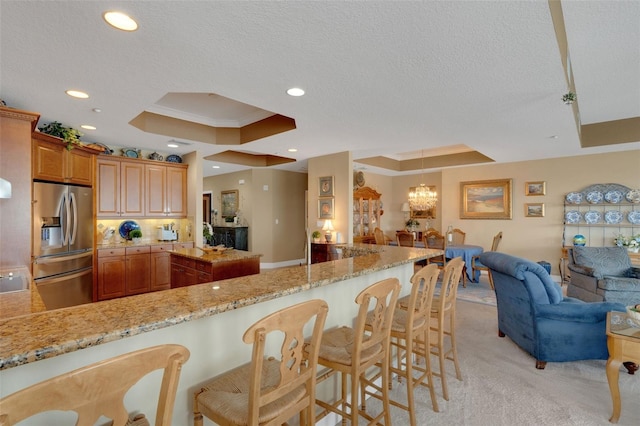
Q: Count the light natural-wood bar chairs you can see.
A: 5